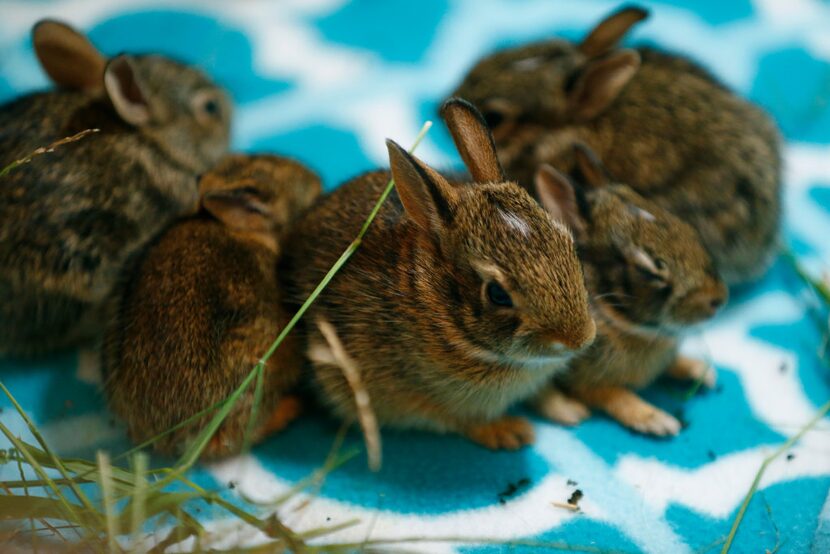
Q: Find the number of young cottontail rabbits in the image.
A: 5